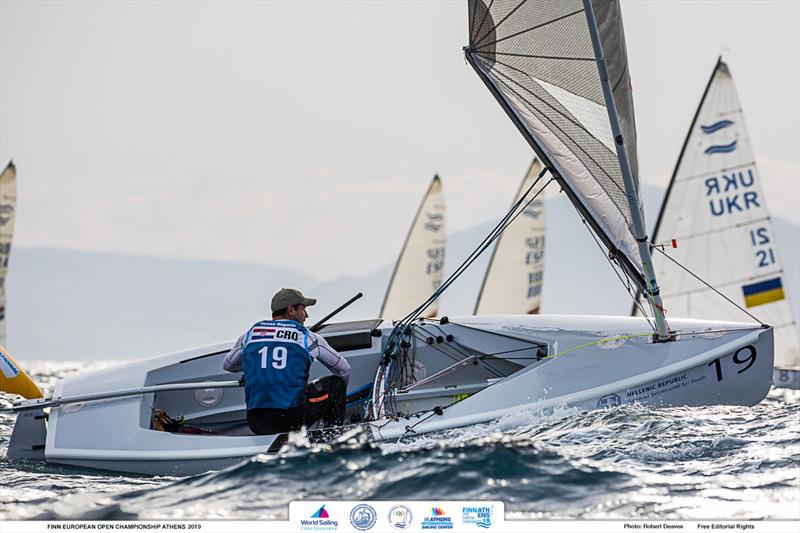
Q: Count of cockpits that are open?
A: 1